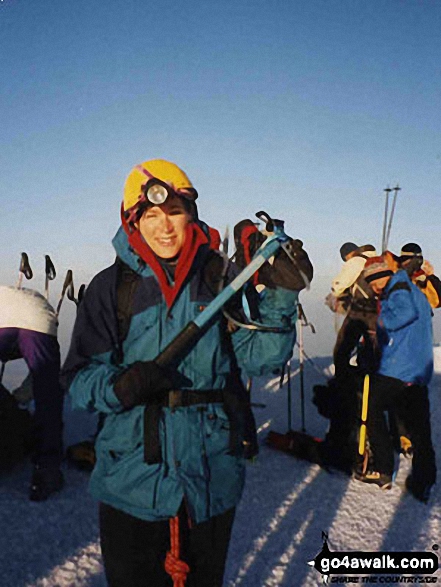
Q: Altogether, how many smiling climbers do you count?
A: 1